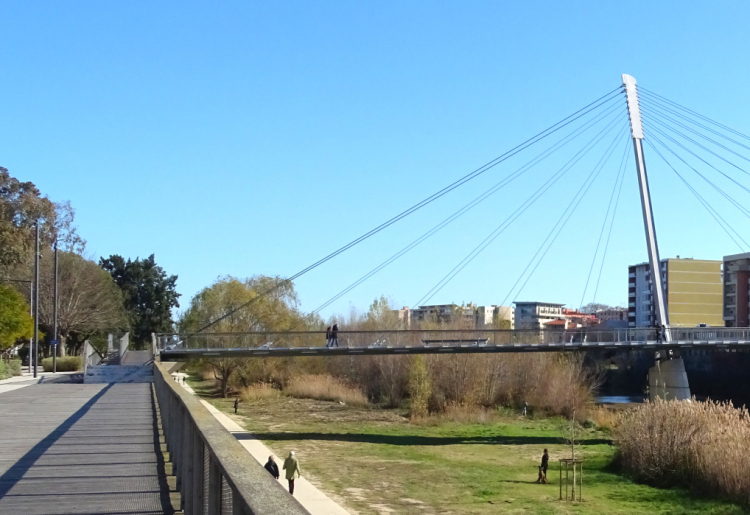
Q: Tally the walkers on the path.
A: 2